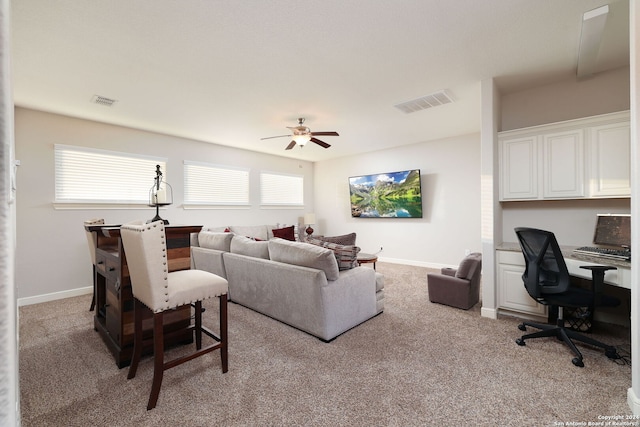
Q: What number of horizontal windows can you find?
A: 3